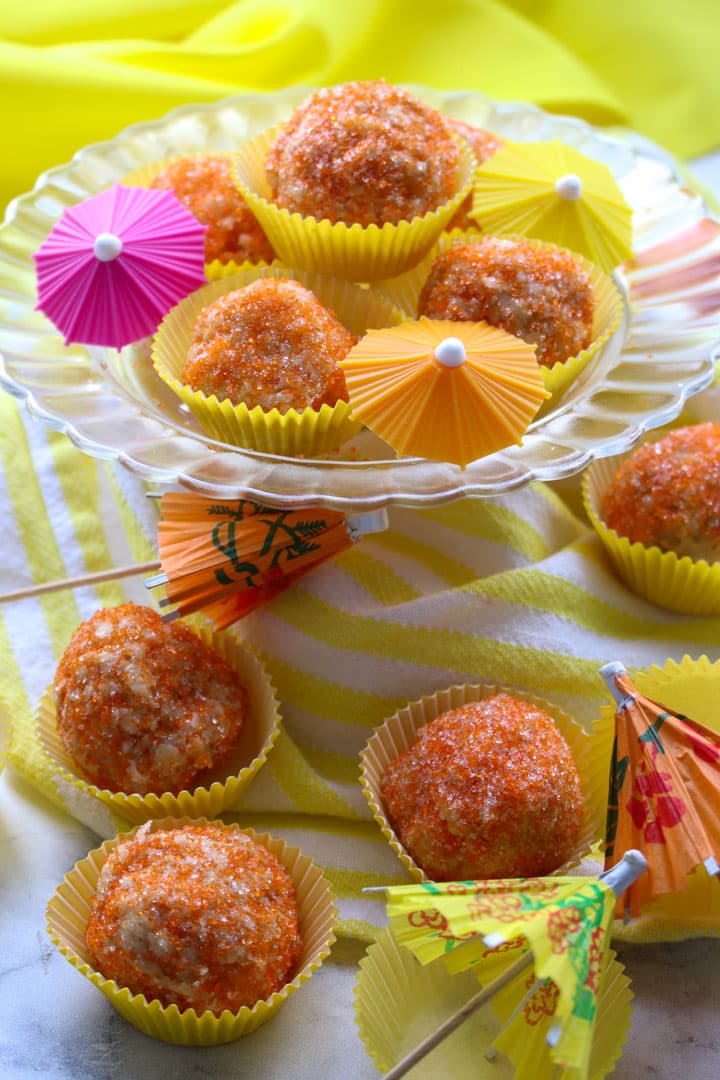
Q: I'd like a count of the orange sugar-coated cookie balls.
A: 9